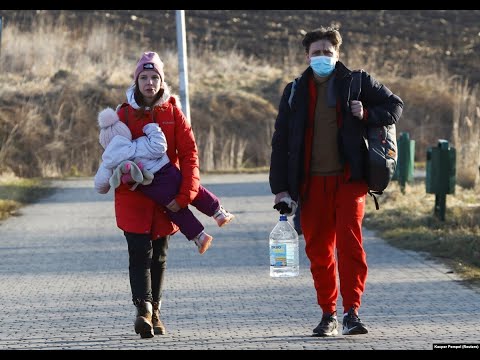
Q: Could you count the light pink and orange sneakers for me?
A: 2